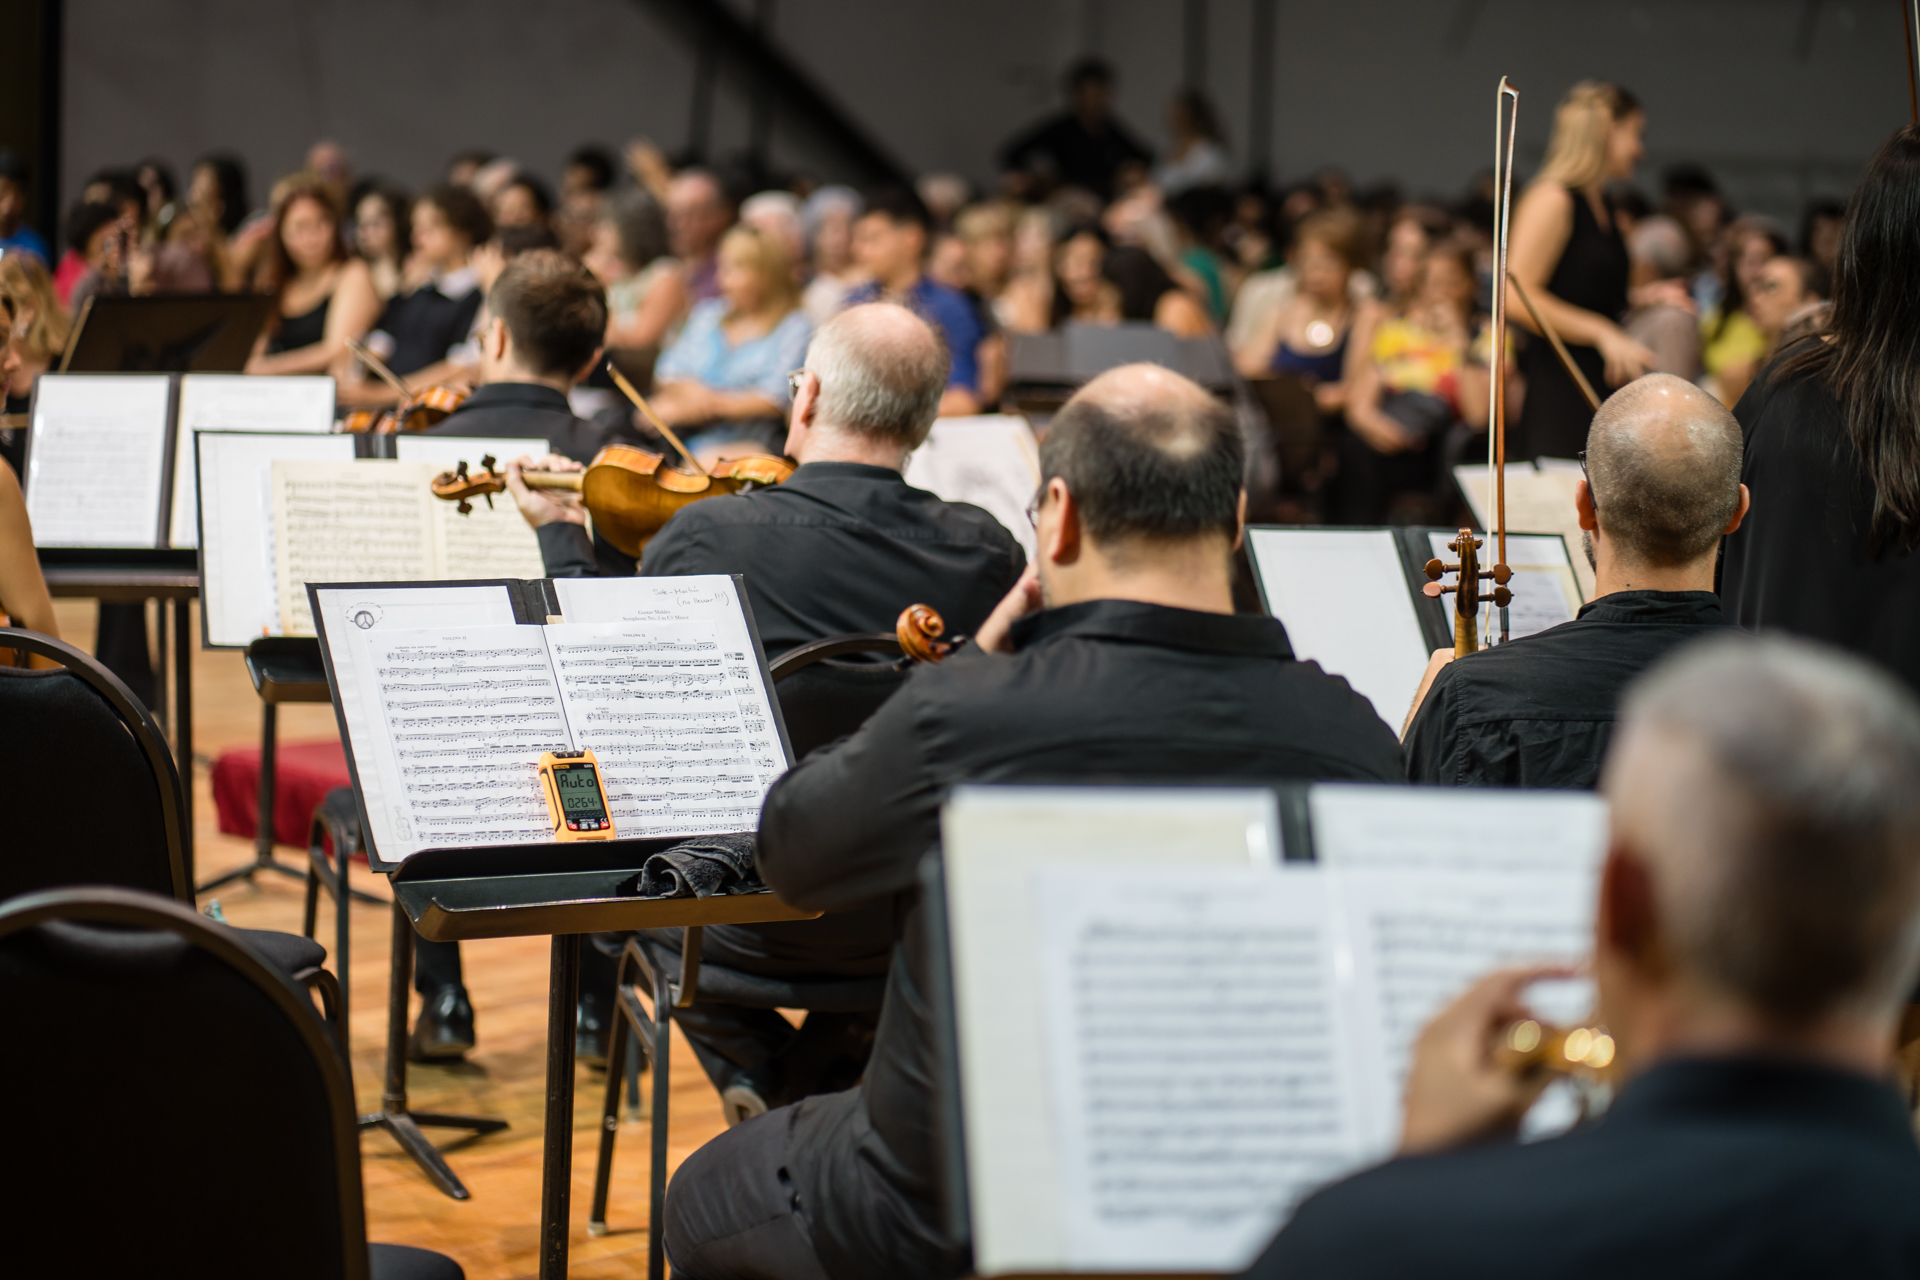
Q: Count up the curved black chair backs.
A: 3